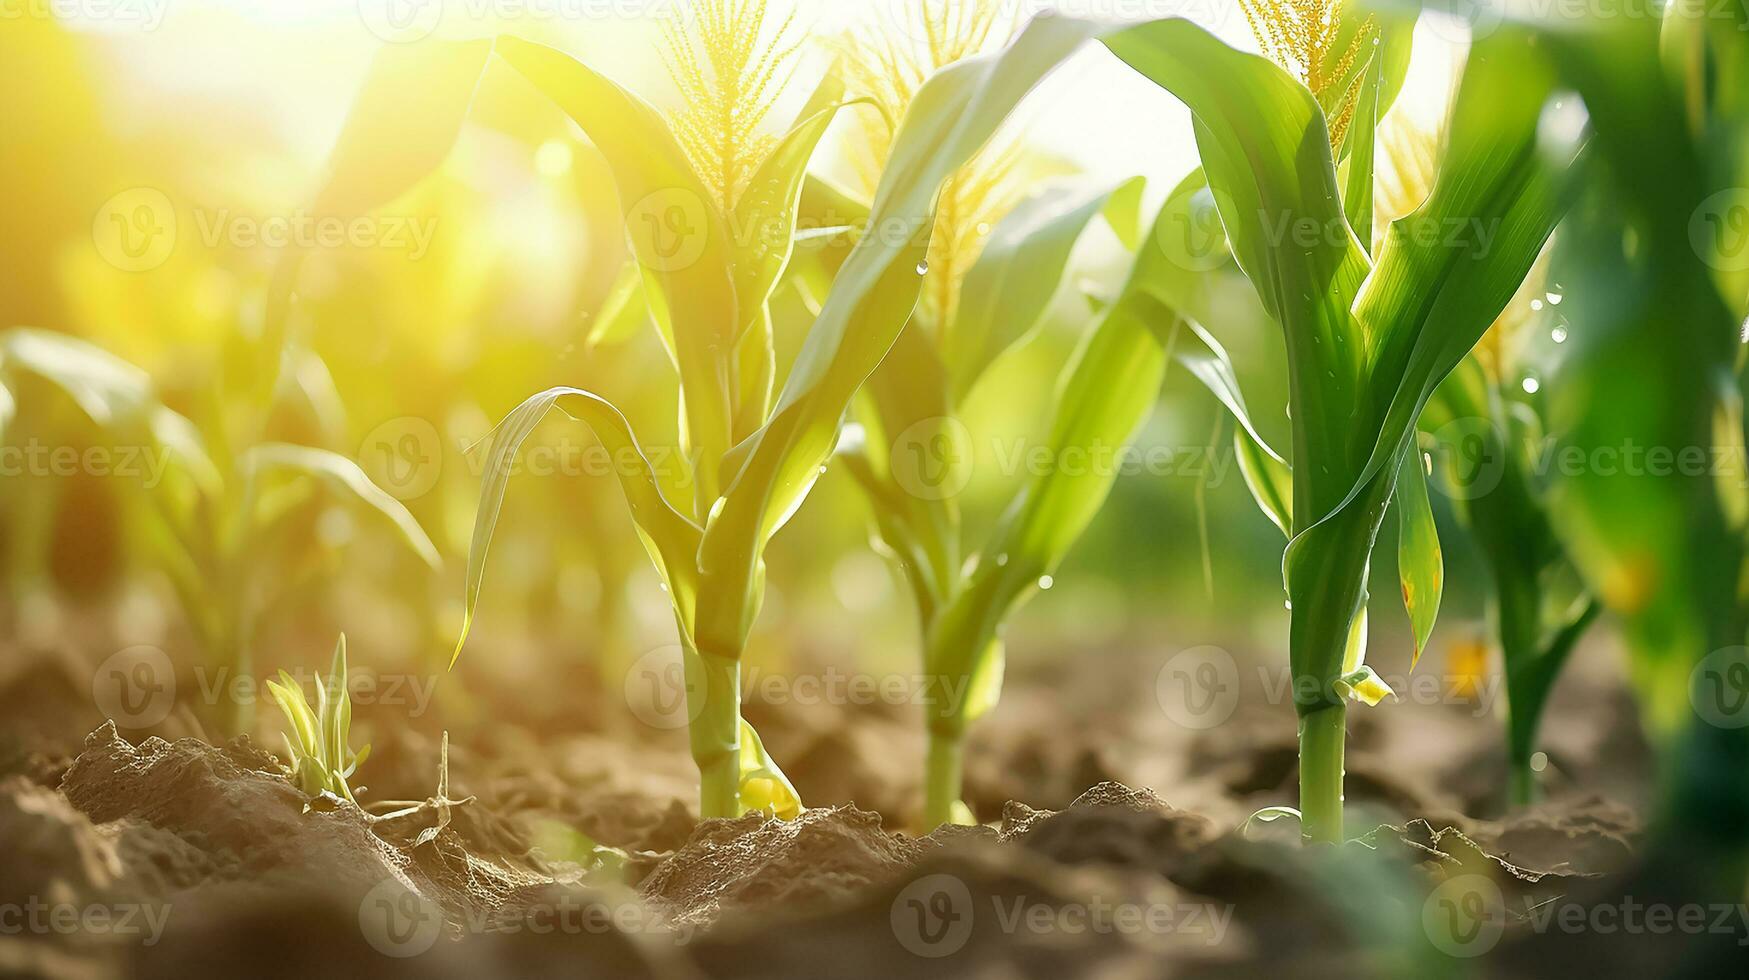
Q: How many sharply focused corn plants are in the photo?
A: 2